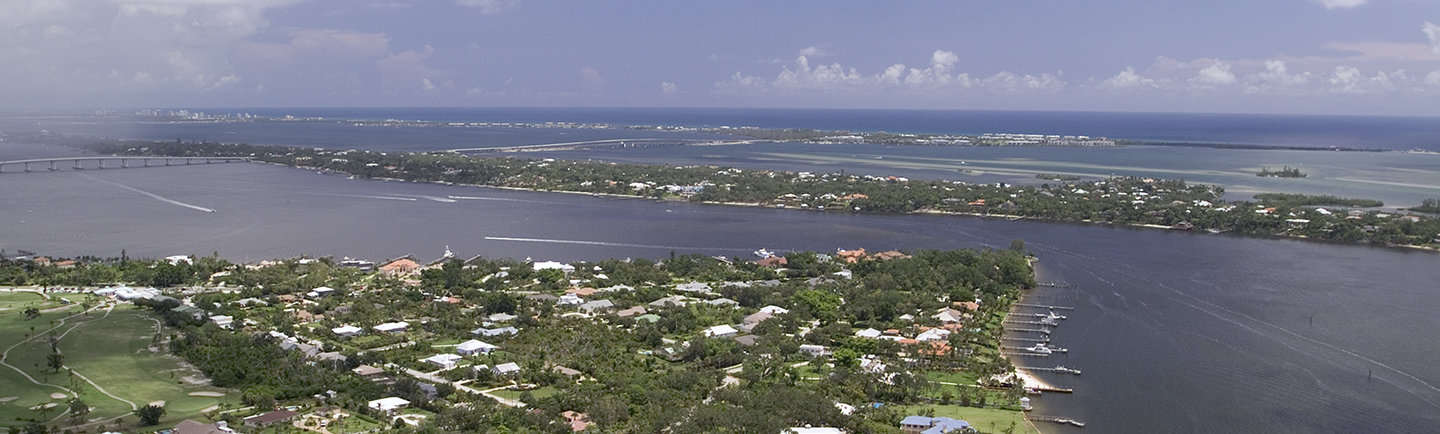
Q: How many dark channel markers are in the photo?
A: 2